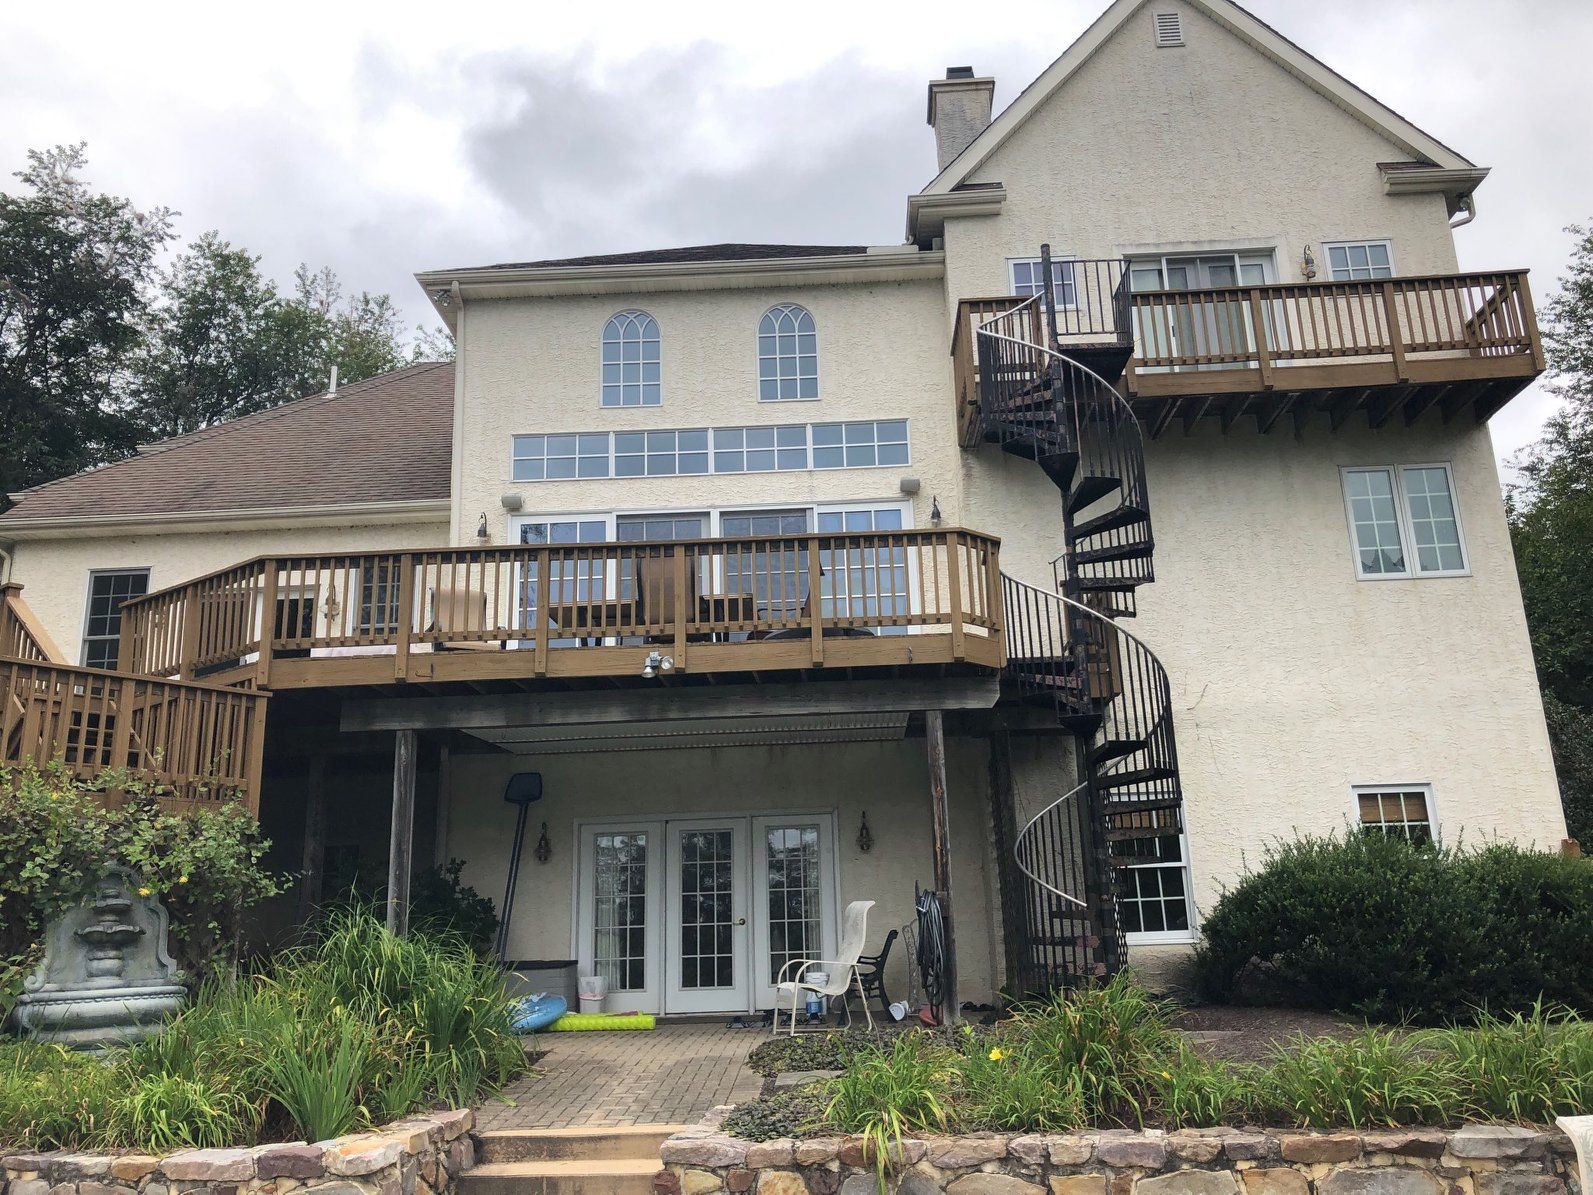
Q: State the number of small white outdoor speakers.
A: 2